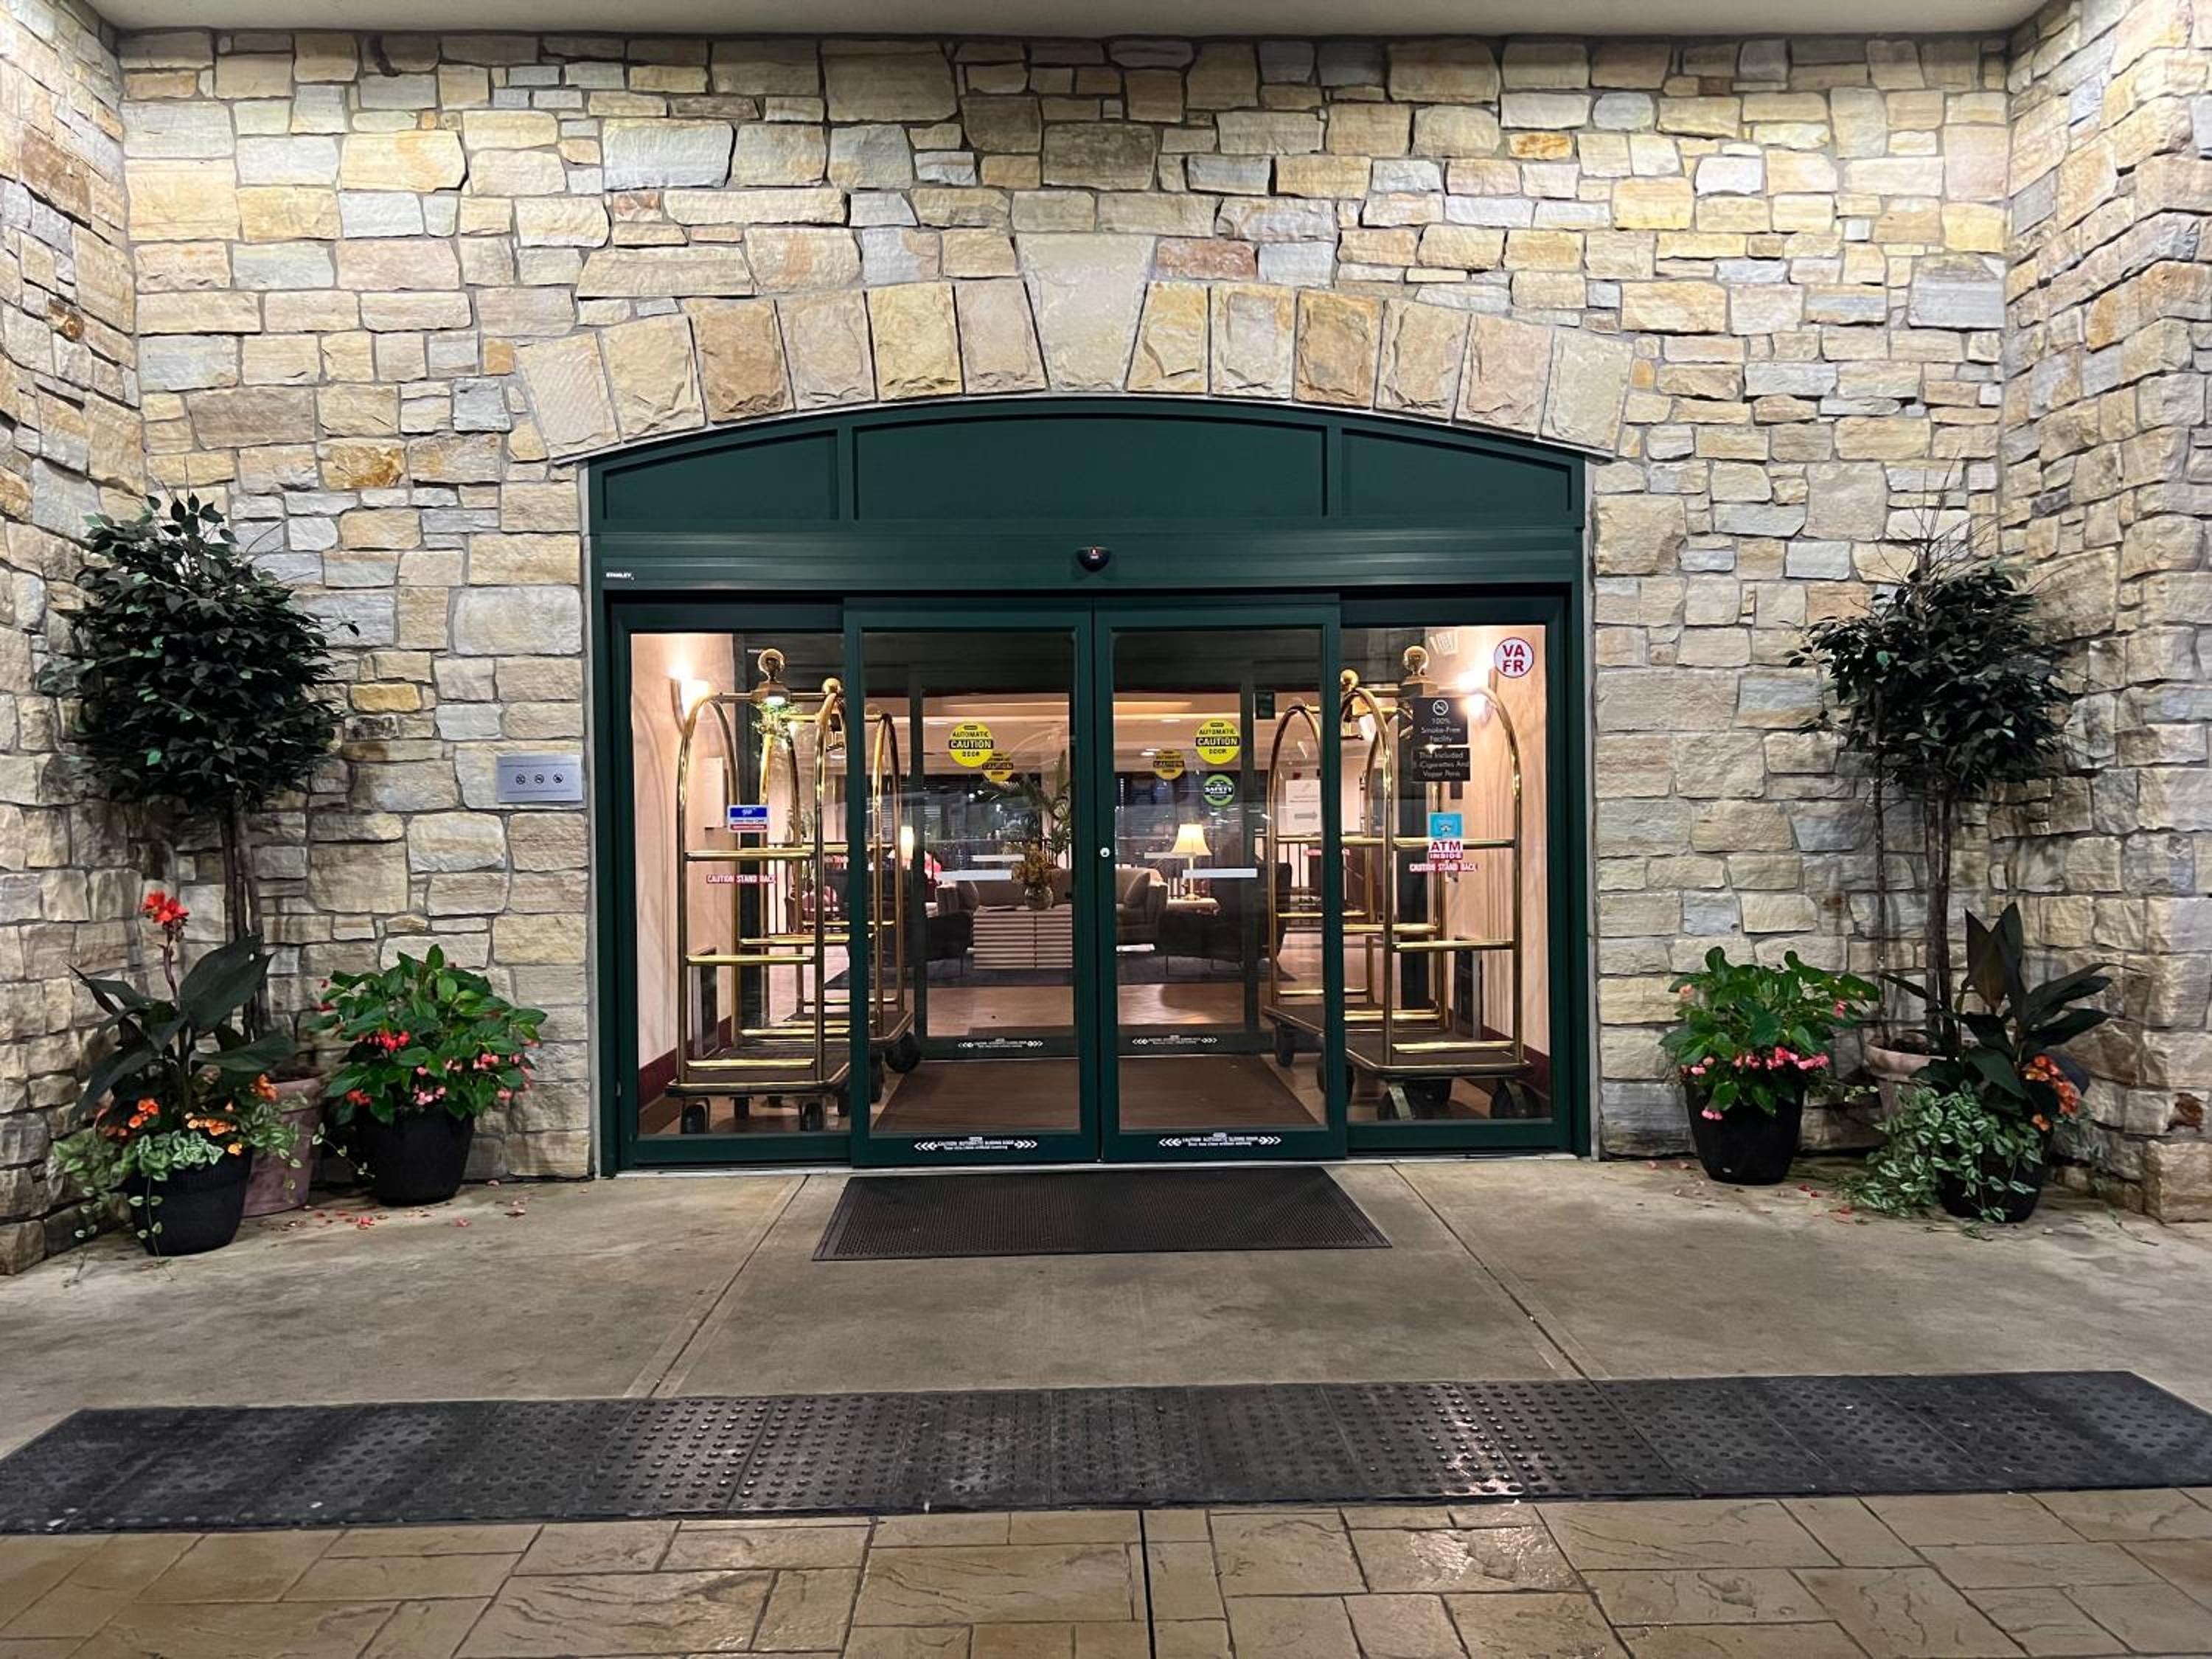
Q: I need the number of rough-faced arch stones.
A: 13